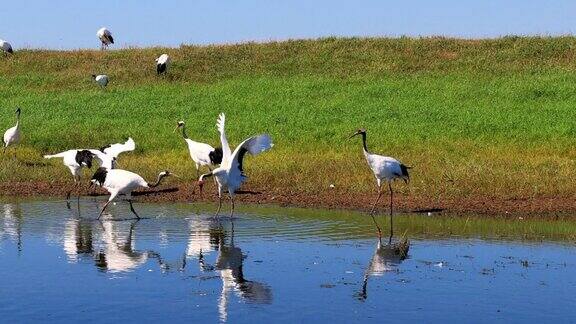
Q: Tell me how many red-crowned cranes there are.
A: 11